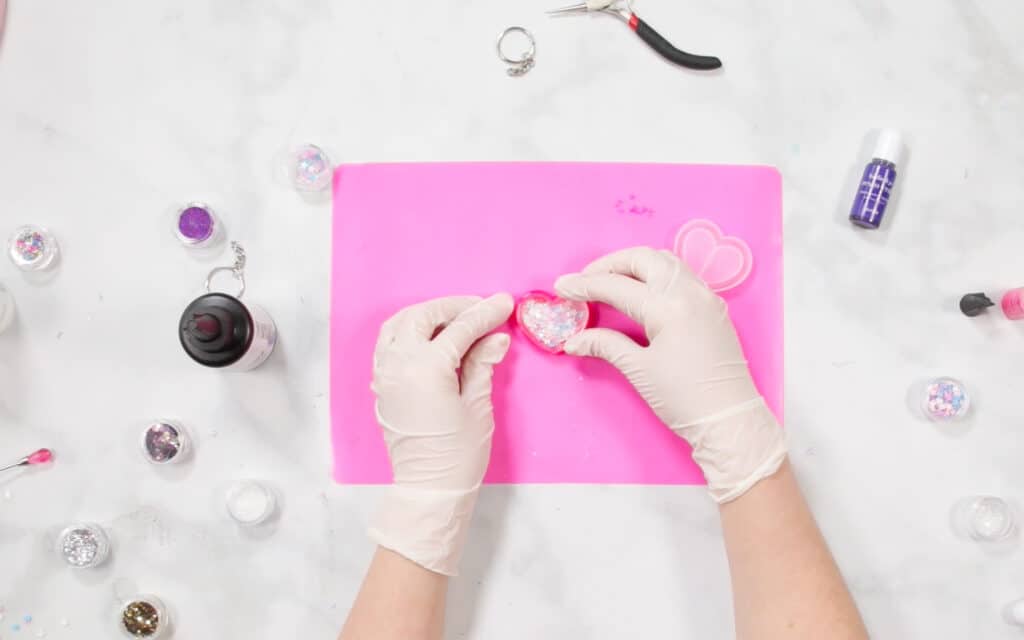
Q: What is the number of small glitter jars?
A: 9